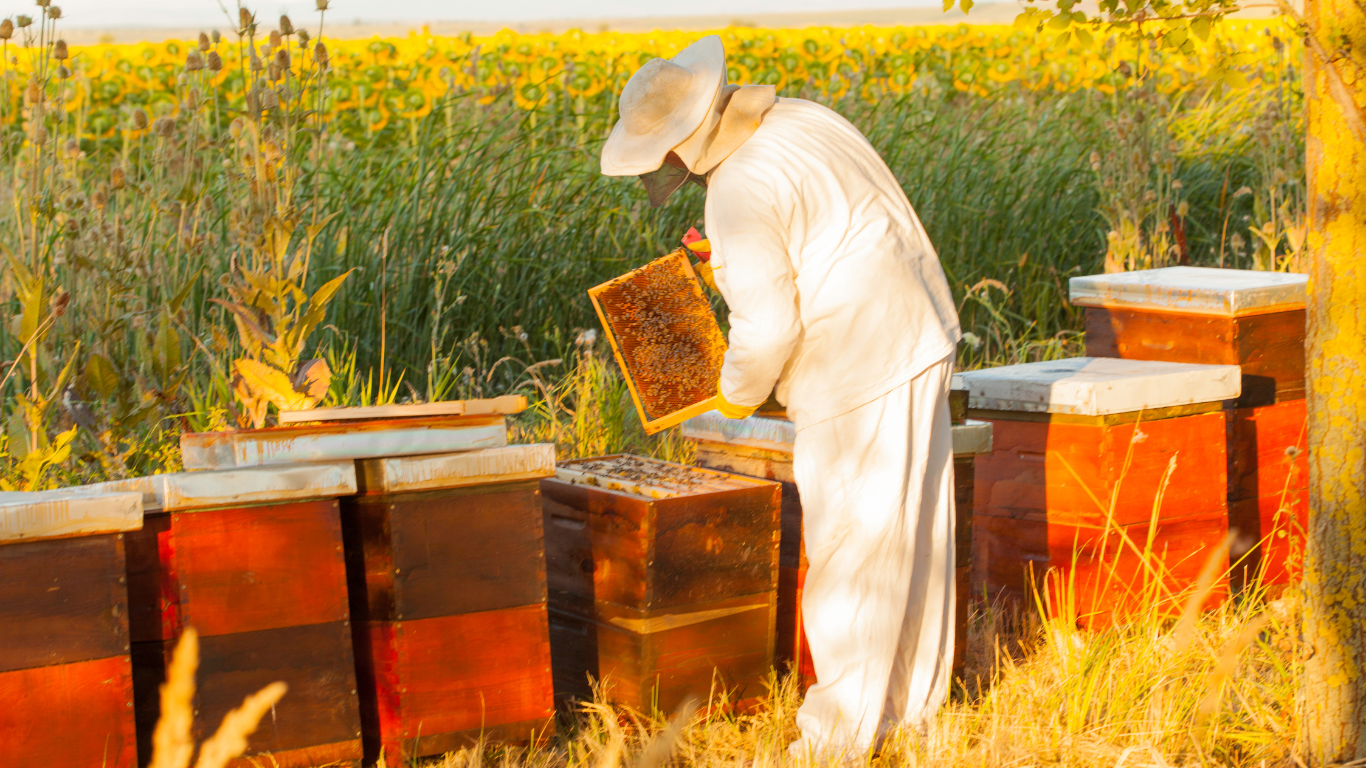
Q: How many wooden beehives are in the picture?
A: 7